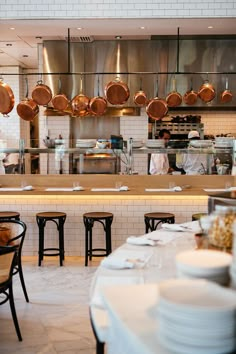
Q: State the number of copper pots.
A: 13